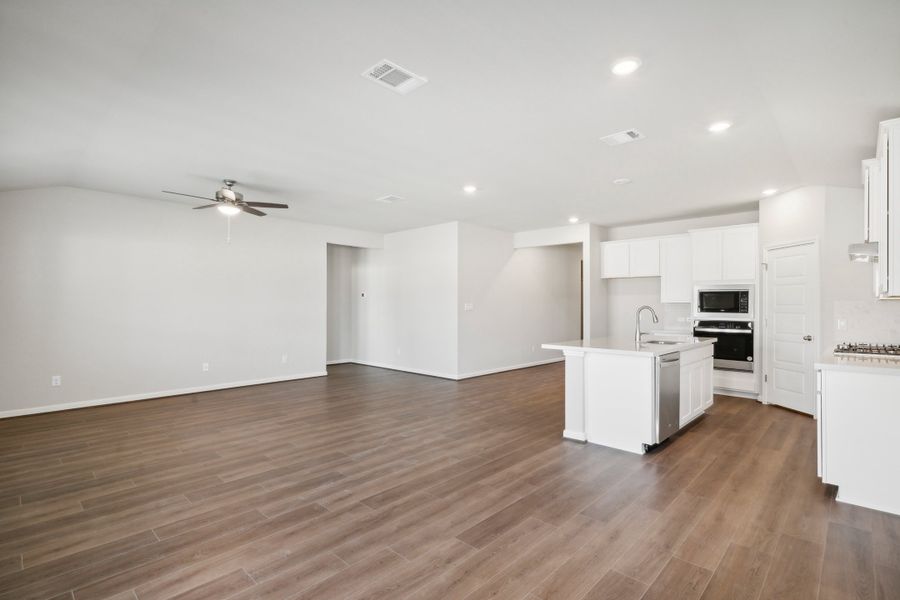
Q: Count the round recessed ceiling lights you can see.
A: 5